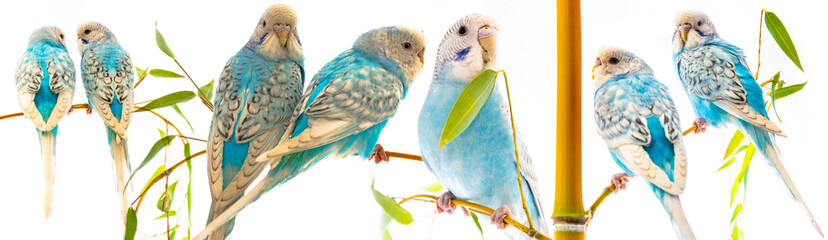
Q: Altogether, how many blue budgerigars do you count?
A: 7